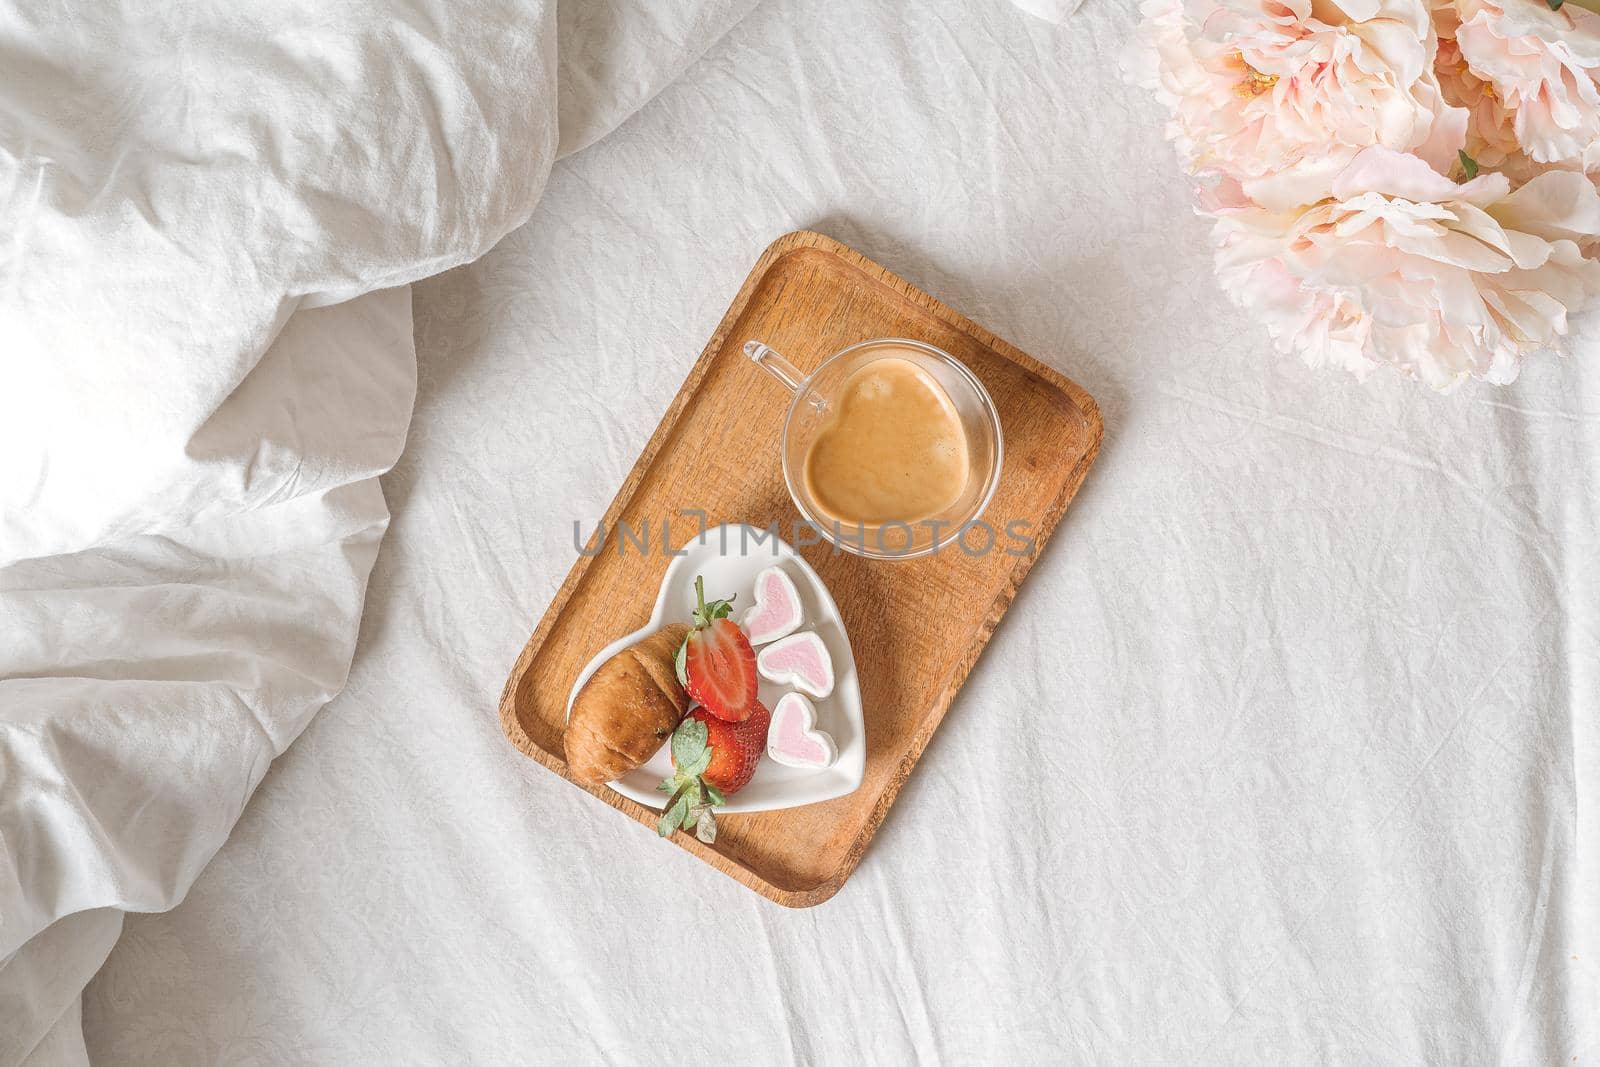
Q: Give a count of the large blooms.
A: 3